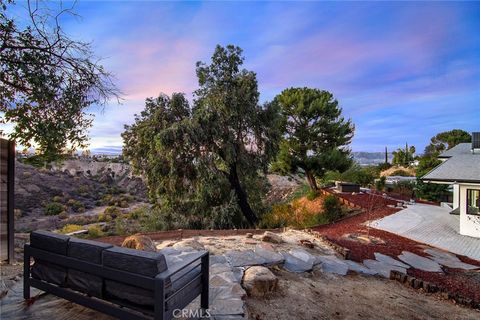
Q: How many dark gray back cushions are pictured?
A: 3